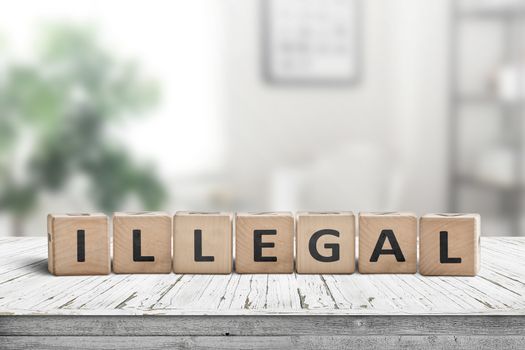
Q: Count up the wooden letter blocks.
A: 7